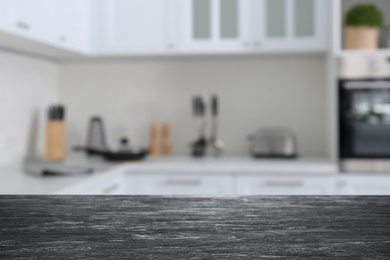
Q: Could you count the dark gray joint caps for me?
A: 0